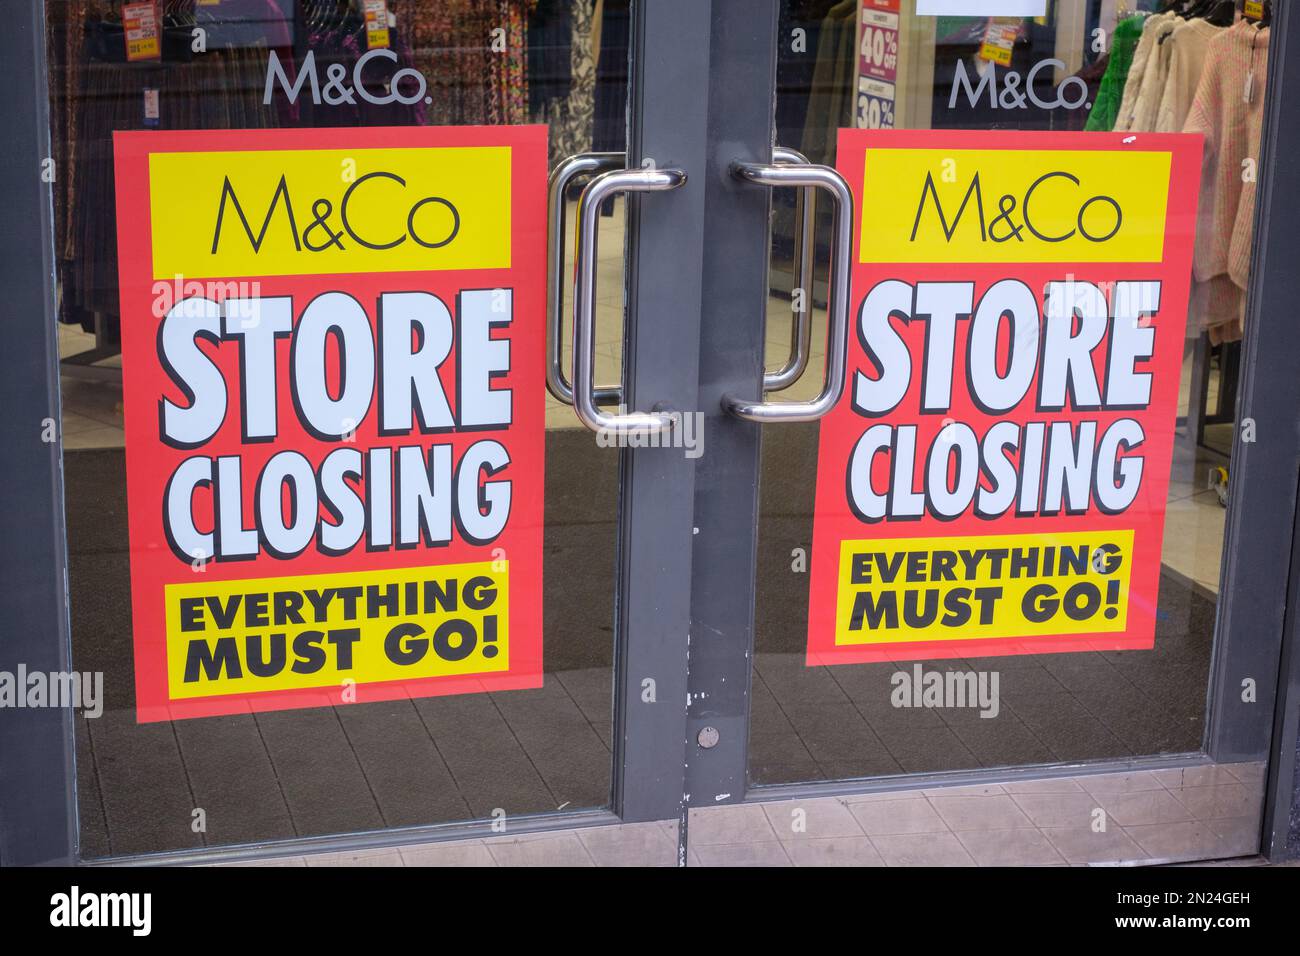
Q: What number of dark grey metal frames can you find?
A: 2